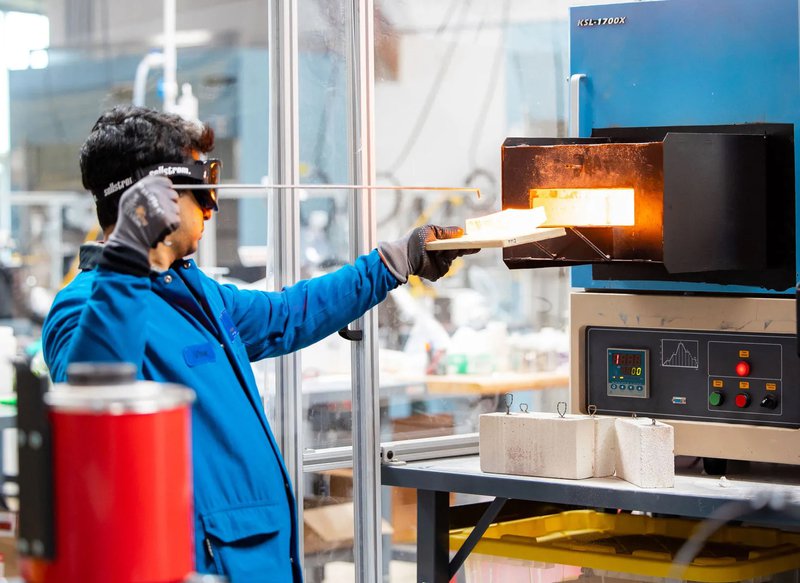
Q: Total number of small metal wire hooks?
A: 6